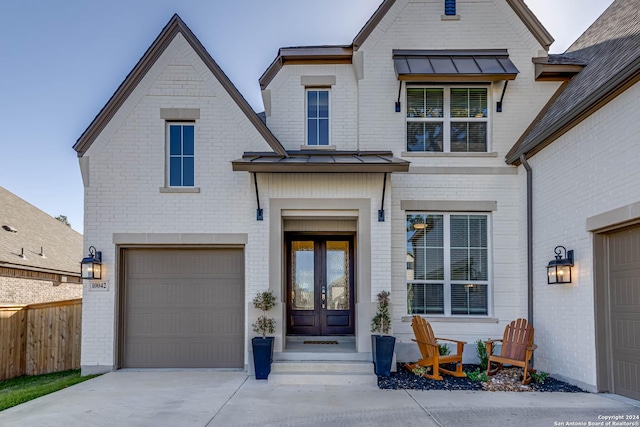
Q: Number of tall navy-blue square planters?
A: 2